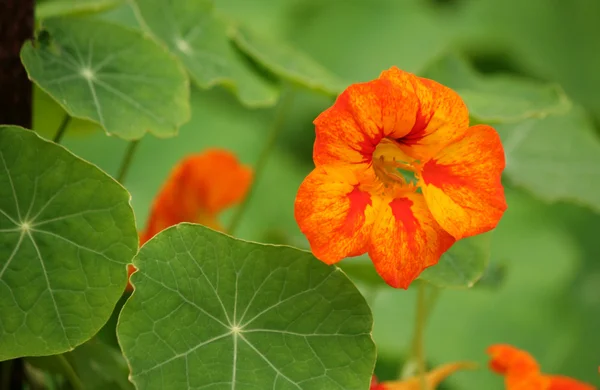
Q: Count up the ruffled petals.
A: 5